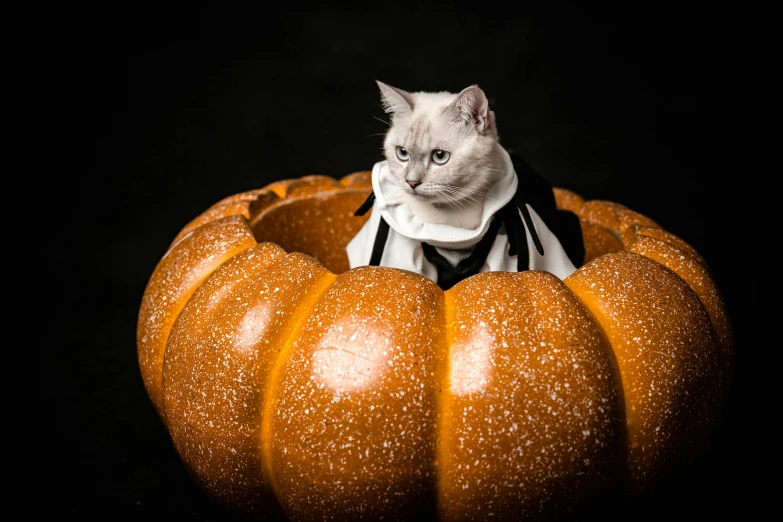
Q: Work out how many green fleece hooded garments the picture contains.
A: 0